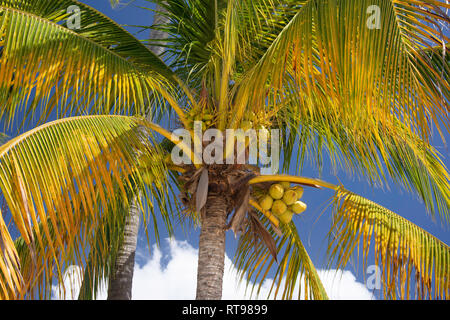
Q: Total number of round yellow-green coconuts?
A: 8